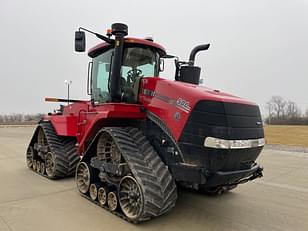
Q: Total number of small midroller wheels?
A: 6